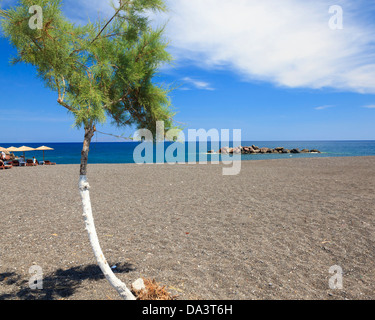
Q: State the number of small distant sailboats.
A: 0